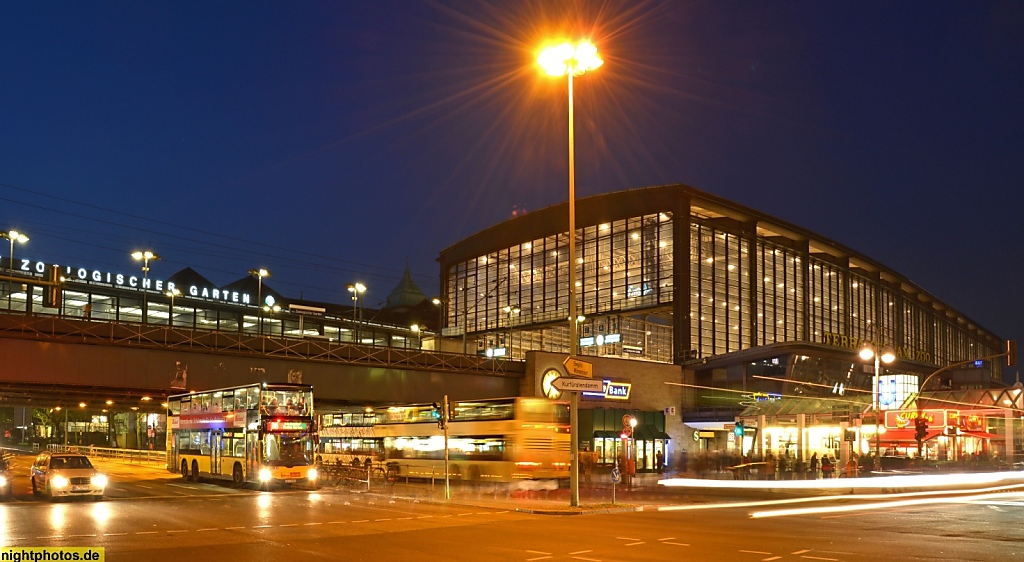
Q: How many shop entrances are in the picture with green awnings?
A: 1